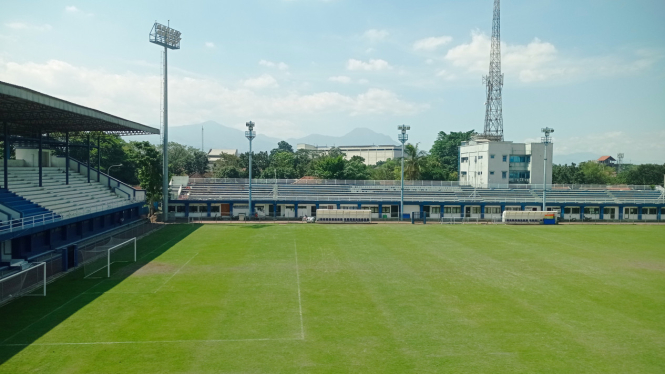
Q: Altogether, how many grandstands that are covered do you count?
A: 1